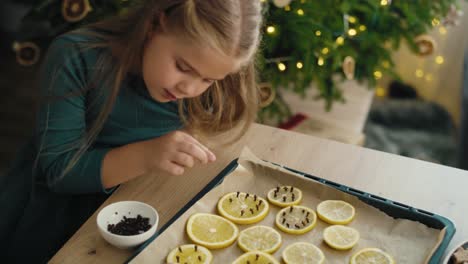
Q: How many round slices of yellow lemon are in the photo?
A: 11